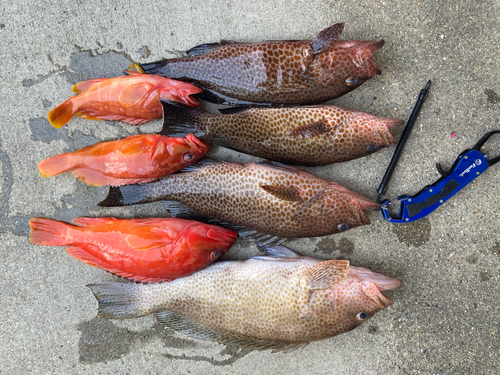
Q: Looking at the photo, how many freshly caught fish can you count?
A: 7